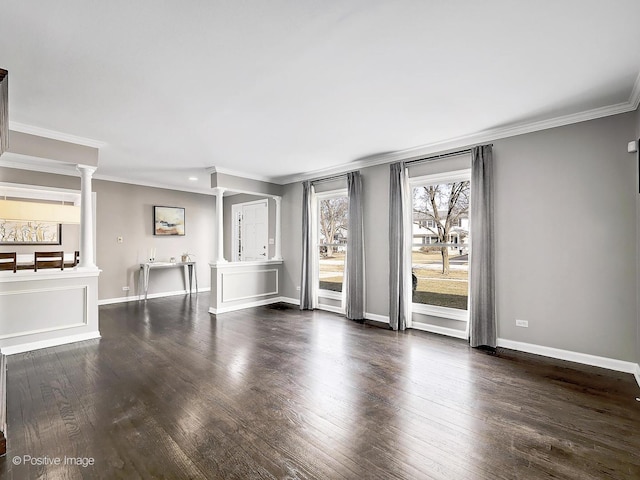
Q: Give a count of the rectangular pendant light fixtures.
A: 1